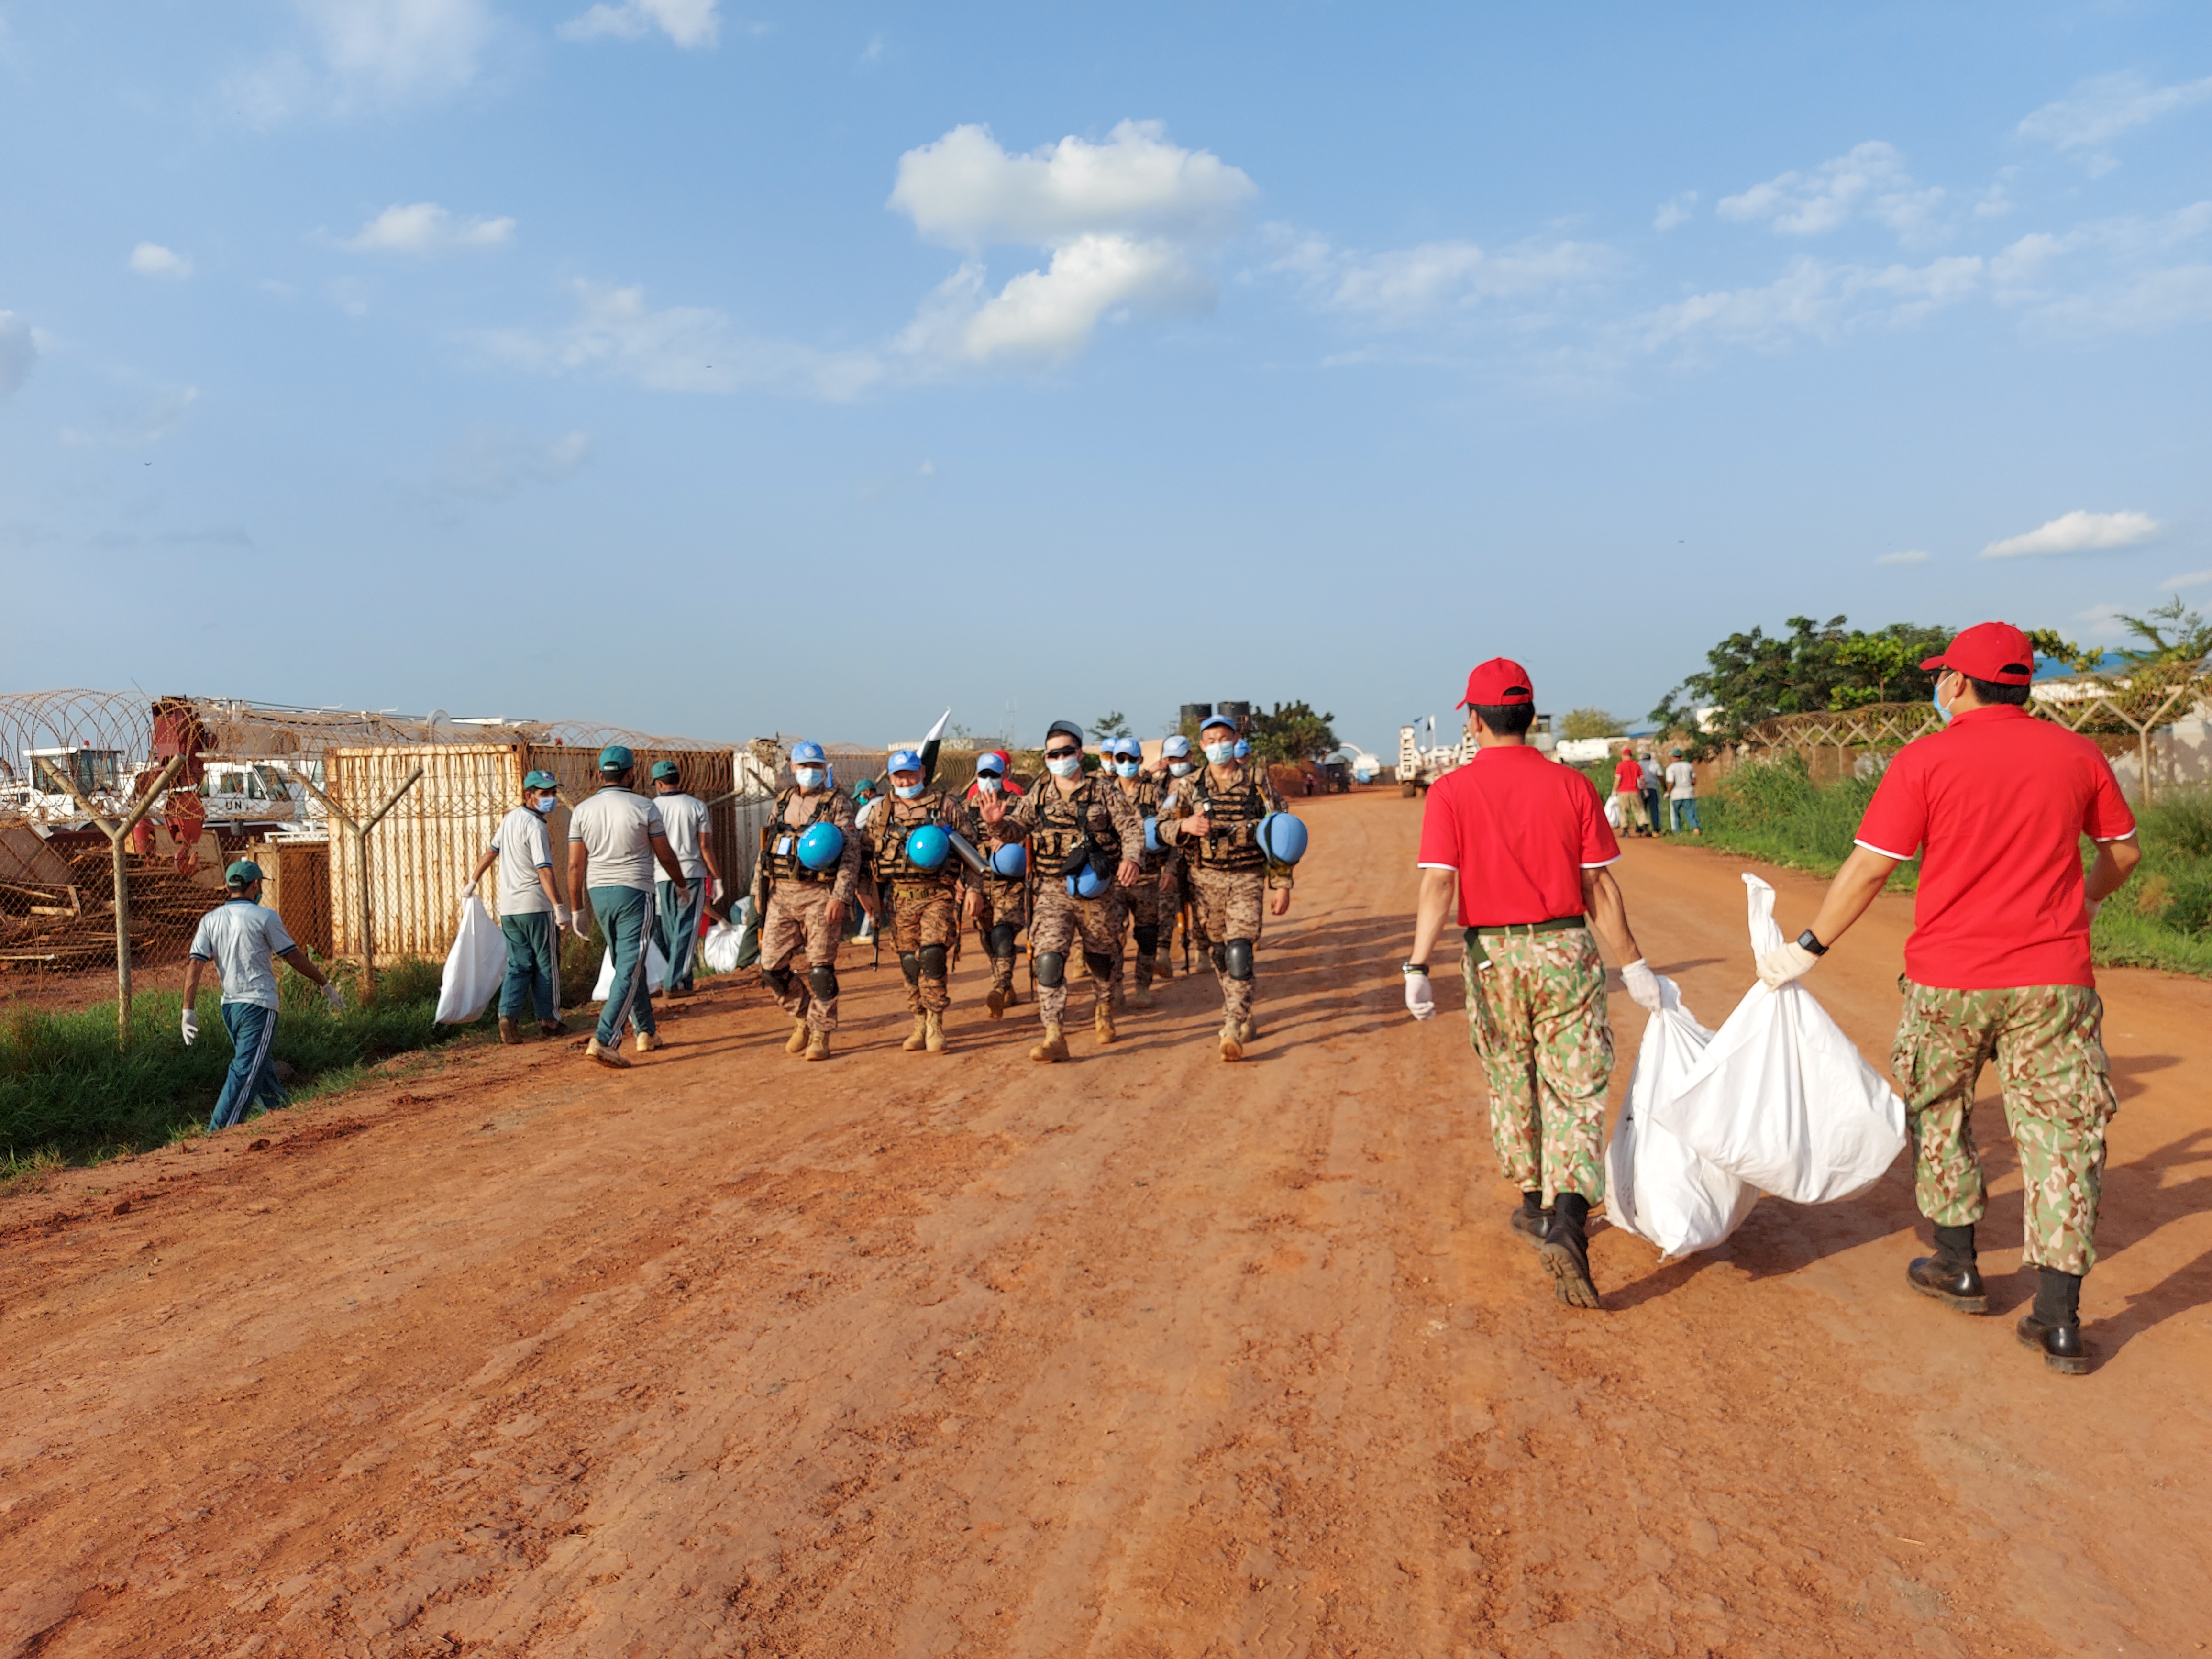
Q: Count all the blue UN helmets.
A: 6